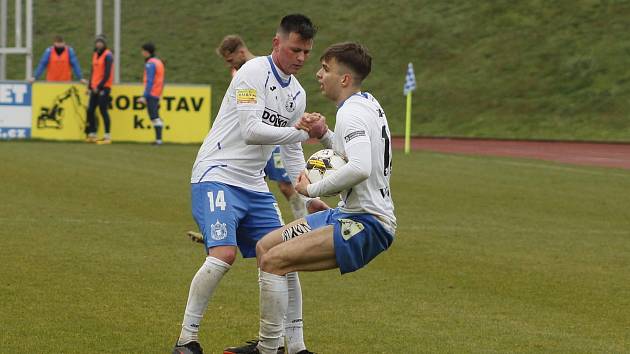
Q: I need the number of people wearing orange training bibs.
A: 3